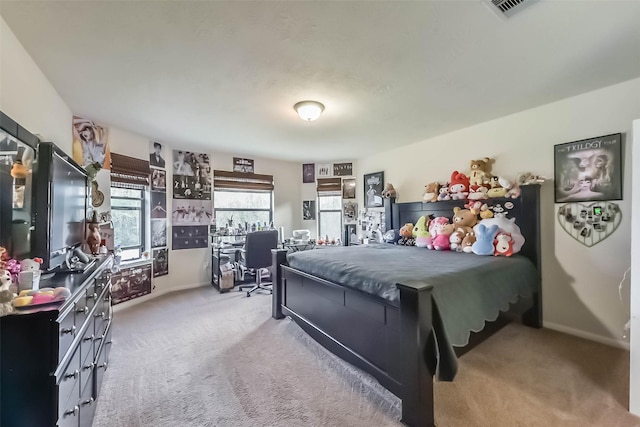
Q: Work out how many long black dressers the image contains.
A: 1